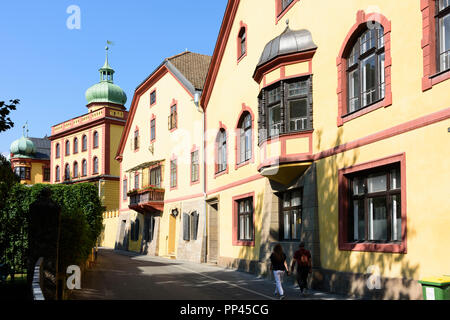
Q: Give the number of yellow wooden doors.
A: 1